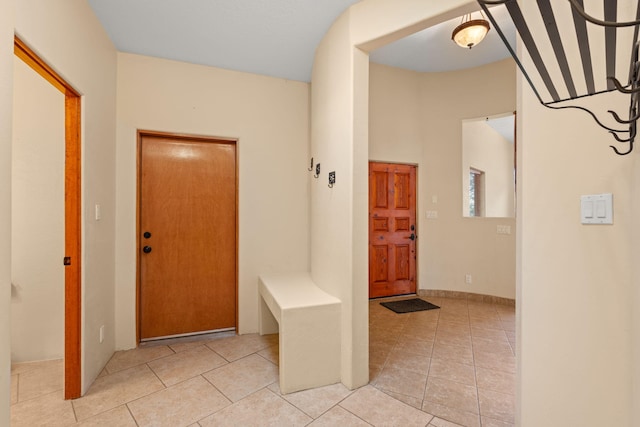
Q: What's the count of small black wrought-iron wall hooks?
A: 3